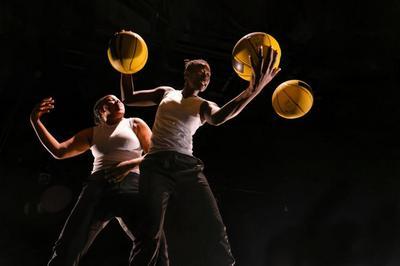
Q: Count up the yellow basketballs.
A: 3